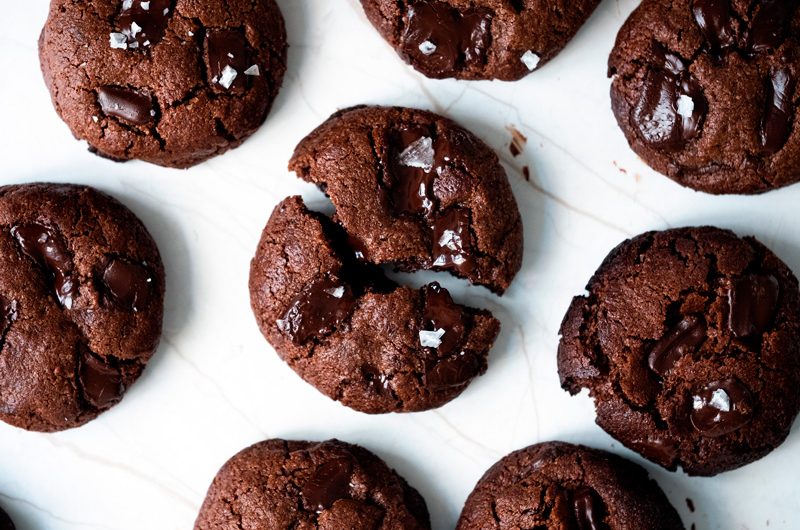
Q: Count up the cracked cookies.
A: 1